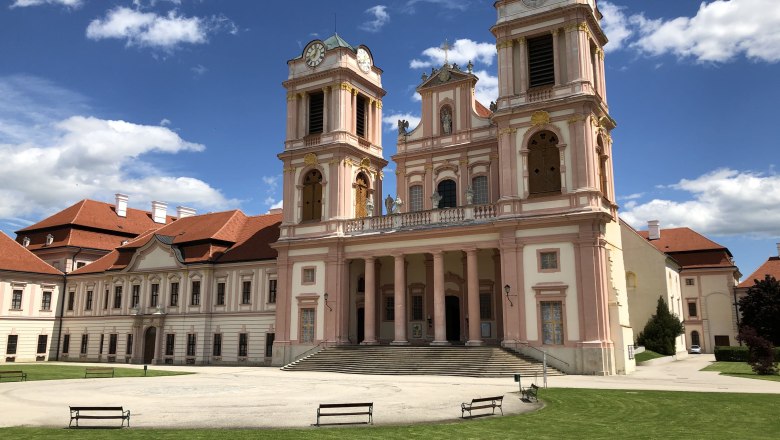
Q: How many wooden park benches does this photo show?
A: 6